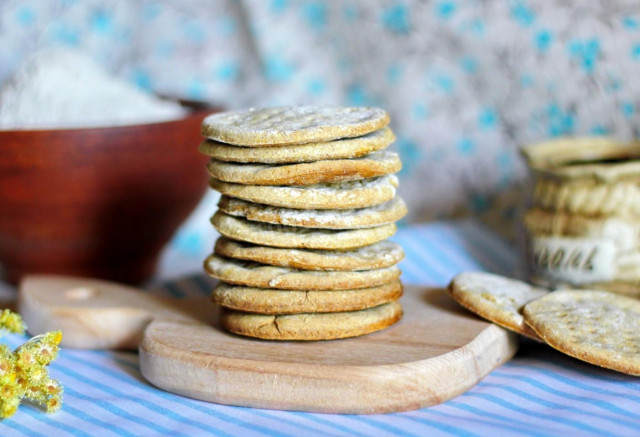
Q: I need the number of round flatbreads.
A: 12